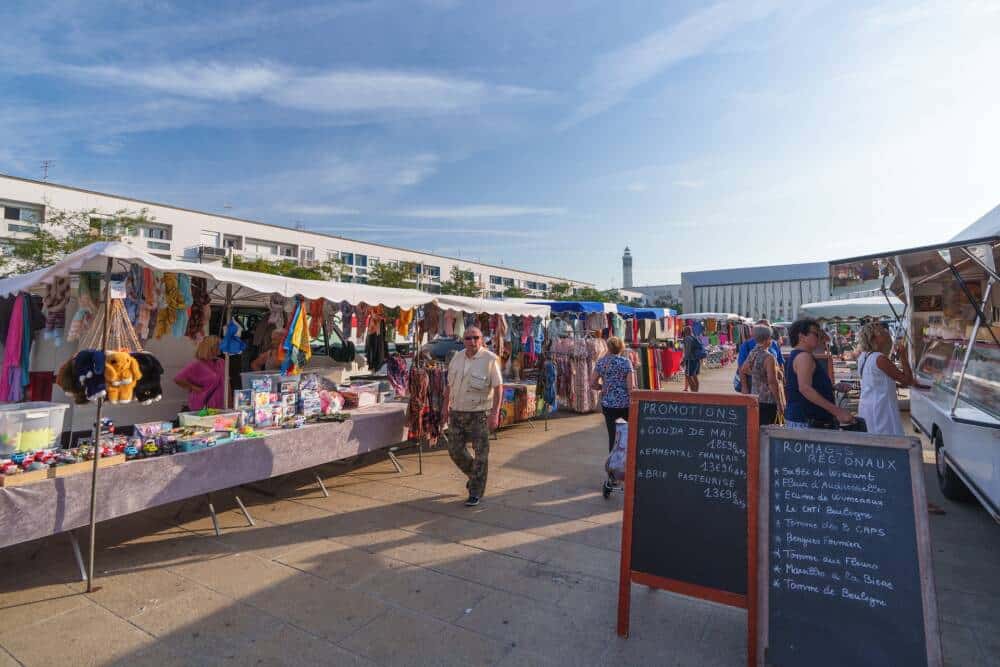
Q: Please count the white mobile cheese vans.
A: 1